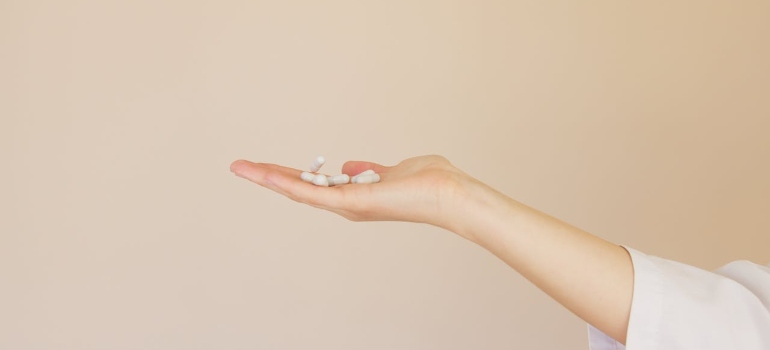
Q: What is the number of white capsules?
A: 6